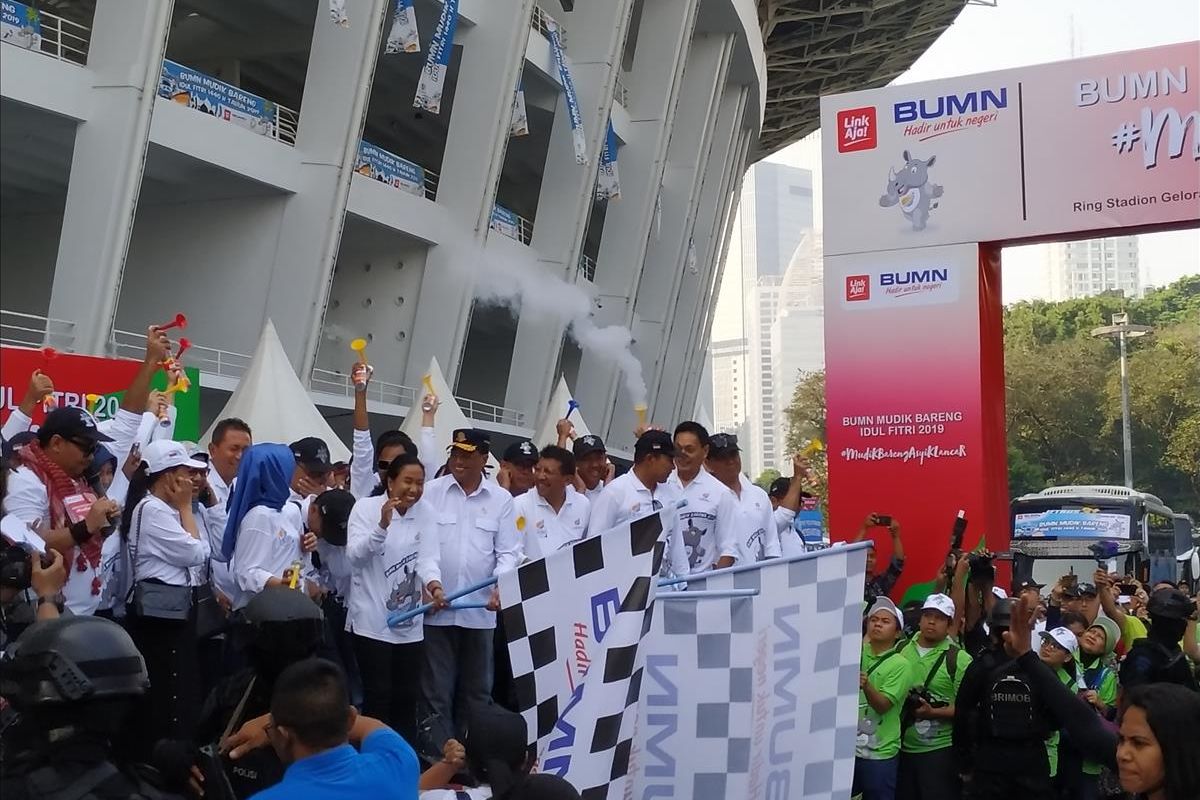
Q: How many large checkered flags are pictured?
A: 3